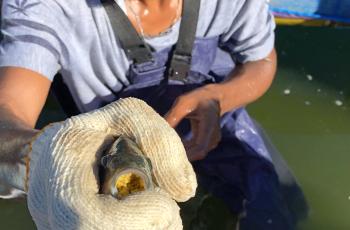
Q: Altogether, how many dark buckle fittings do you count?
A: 2